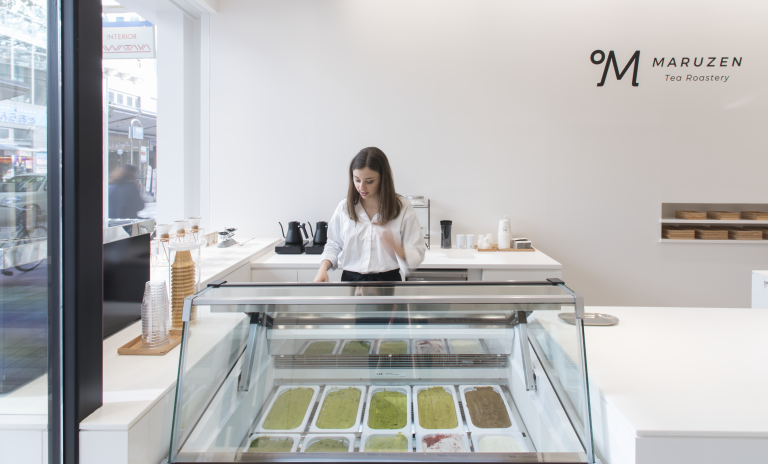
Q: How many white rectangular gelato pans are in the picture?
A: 10